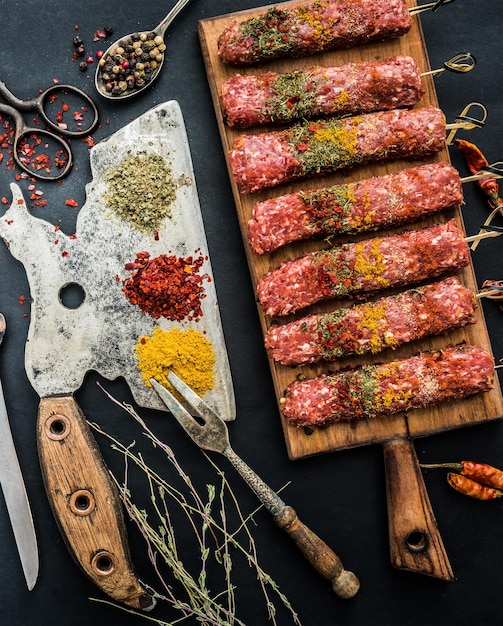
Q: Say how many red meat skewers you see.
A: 7